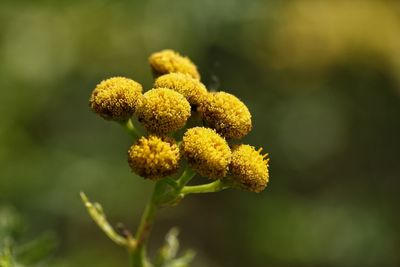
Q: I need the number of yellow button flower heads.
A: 8